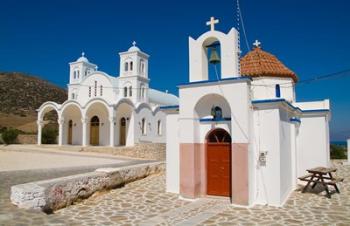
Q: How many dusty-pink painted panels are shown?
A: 2